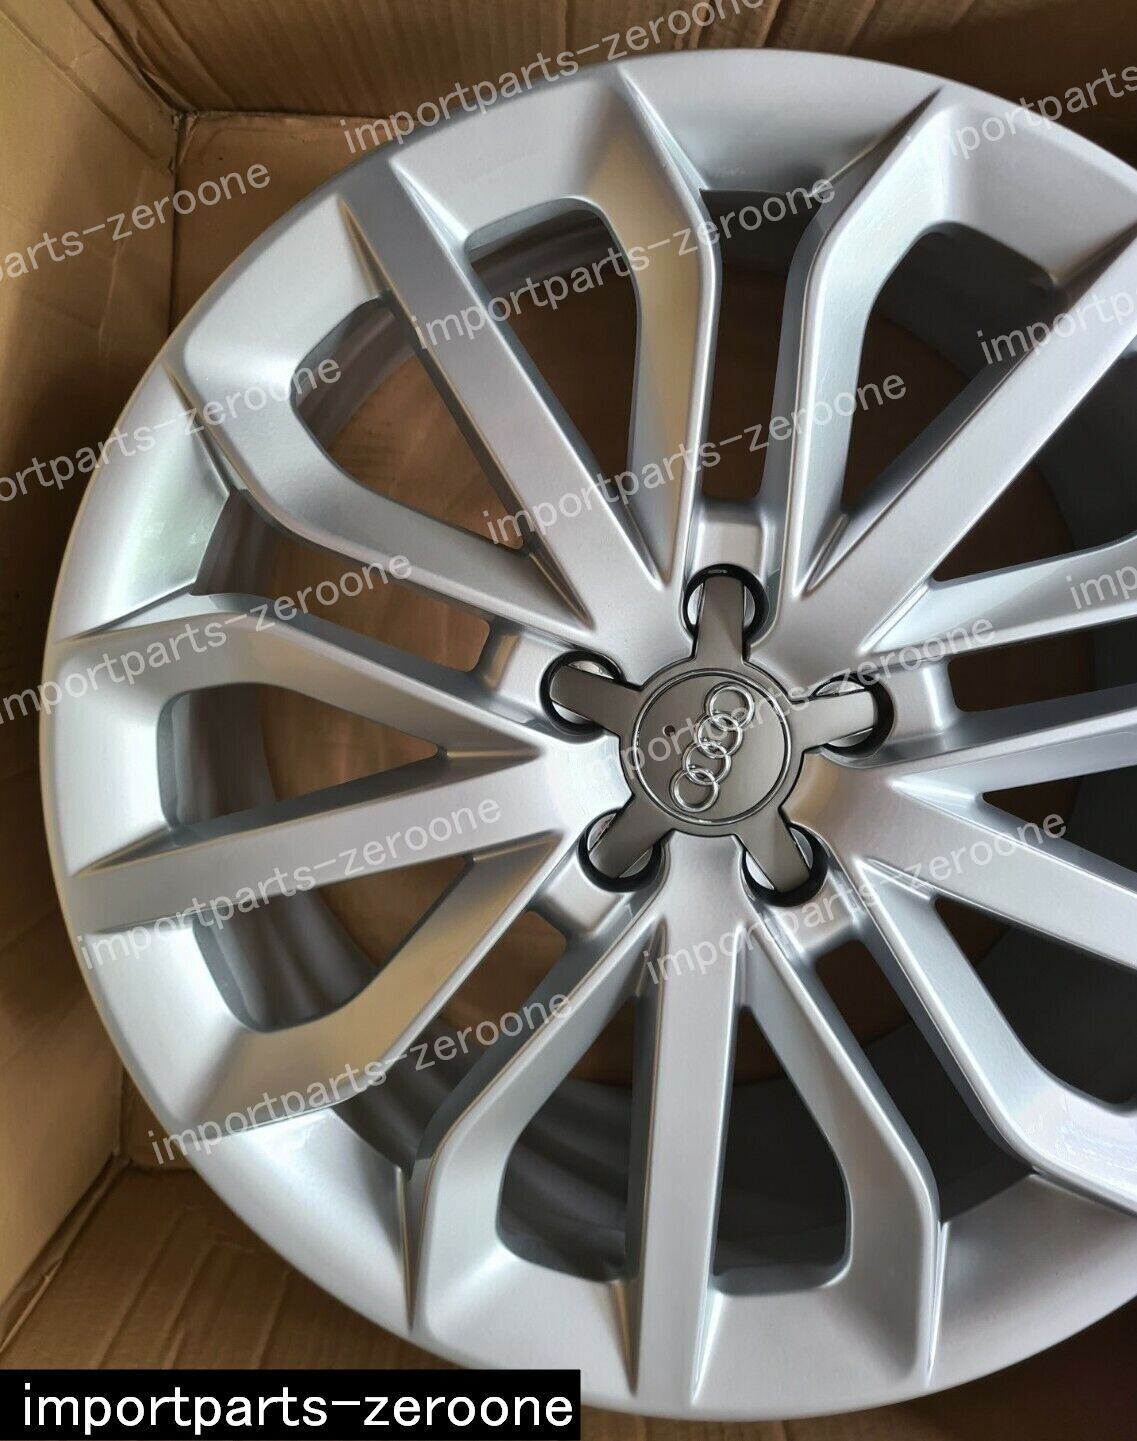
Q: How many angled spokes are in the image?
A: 10